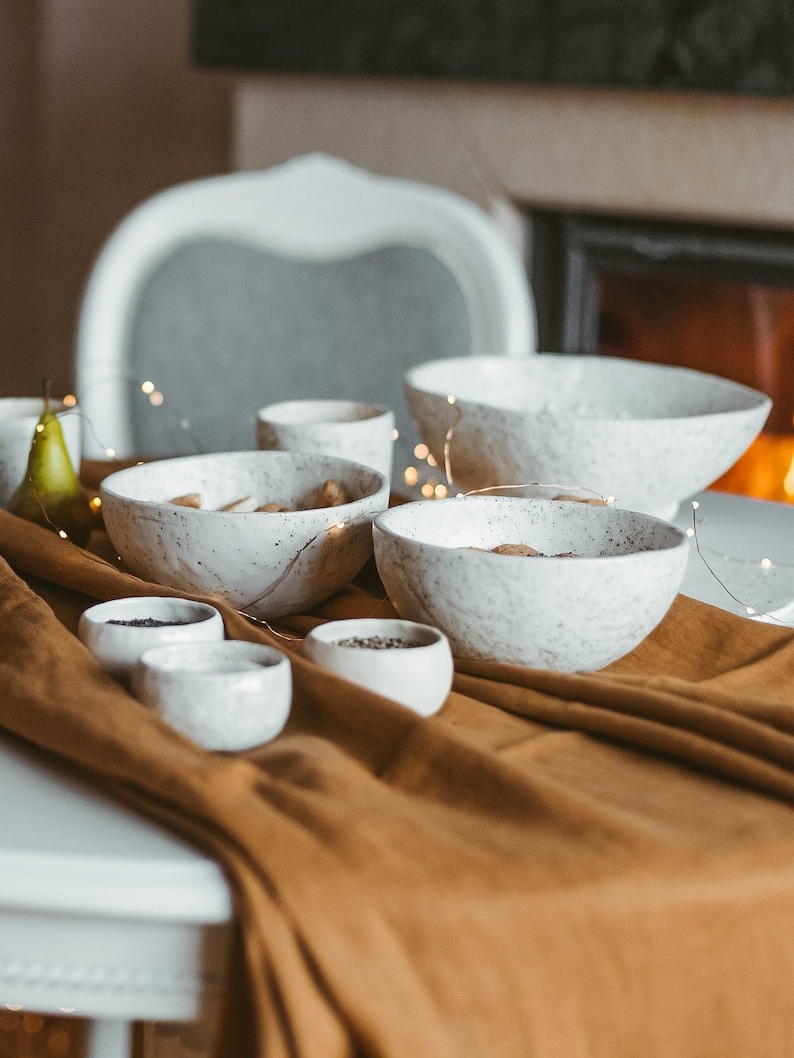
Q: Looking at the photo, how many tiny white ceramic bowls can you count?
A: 3